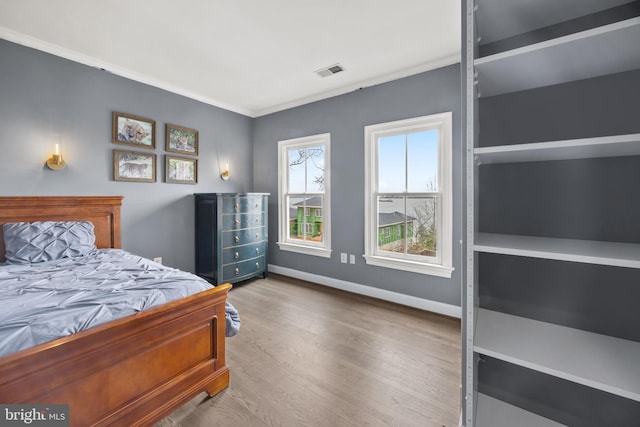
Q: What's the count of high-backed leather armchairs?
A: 0